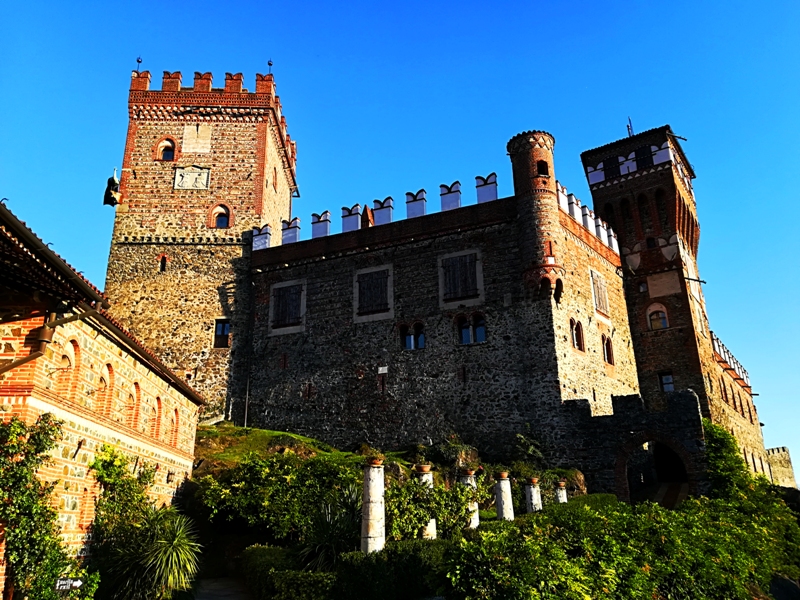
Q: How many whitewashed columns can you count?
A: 6